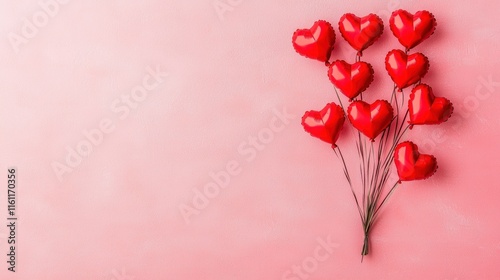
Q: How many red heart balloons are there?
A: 9